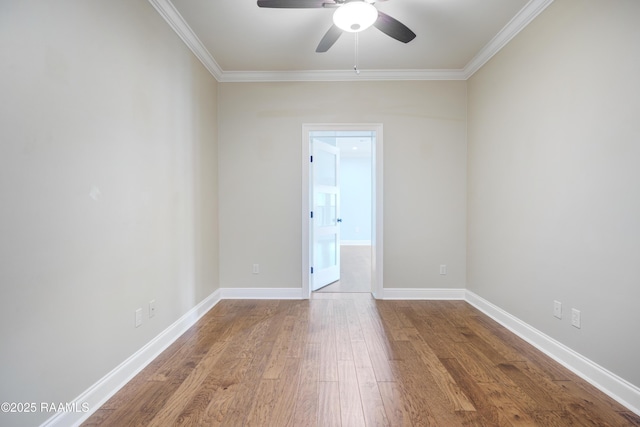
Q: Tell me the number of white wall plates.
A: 6